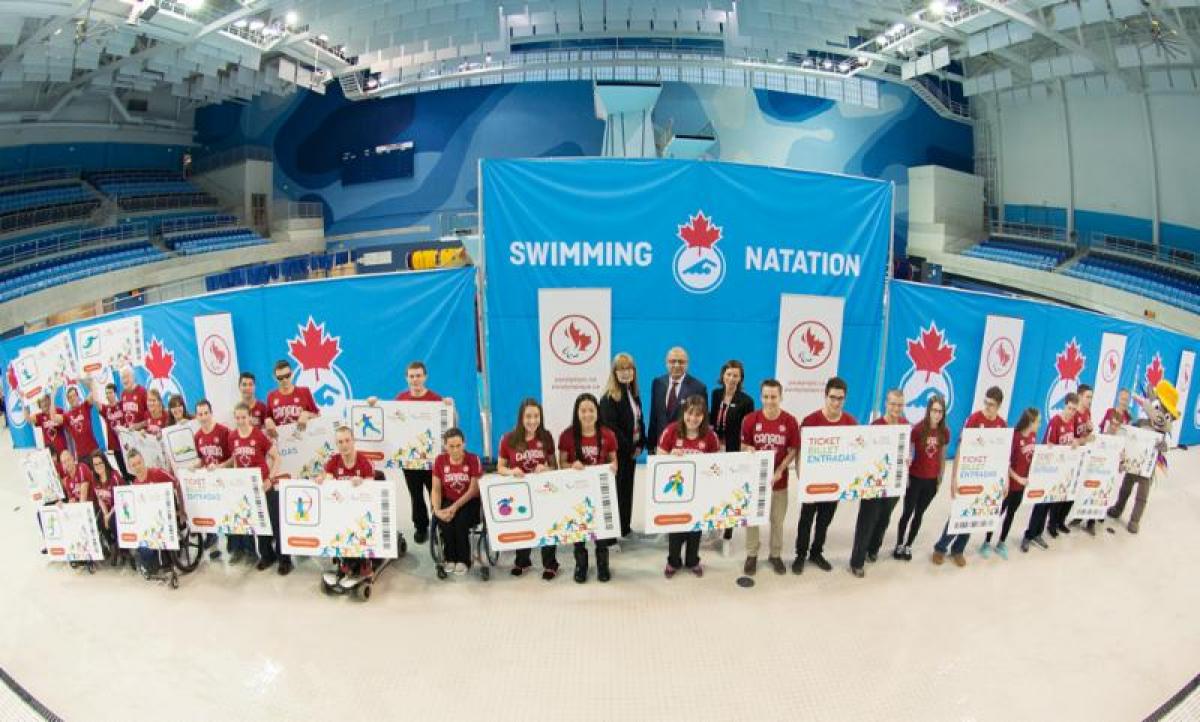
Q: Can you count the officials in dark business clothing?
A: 3